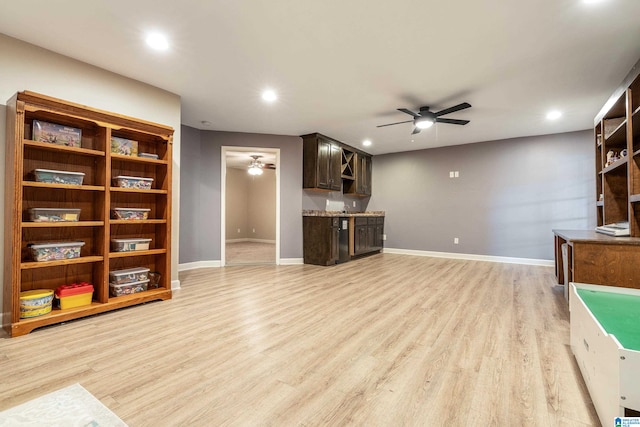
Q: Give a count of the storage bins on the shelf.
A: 11